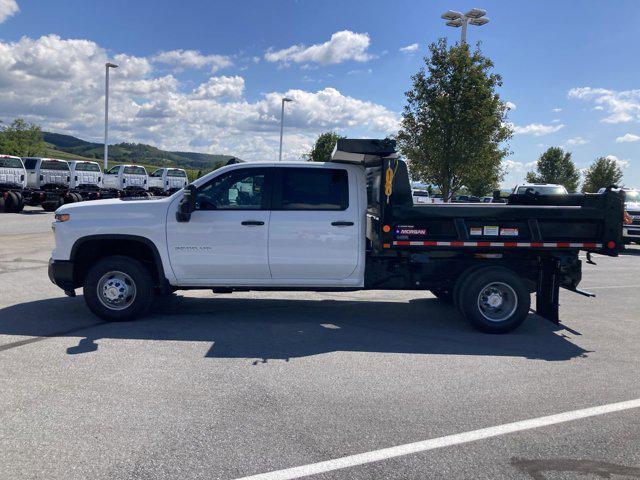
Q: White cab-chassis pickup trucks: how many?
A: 5